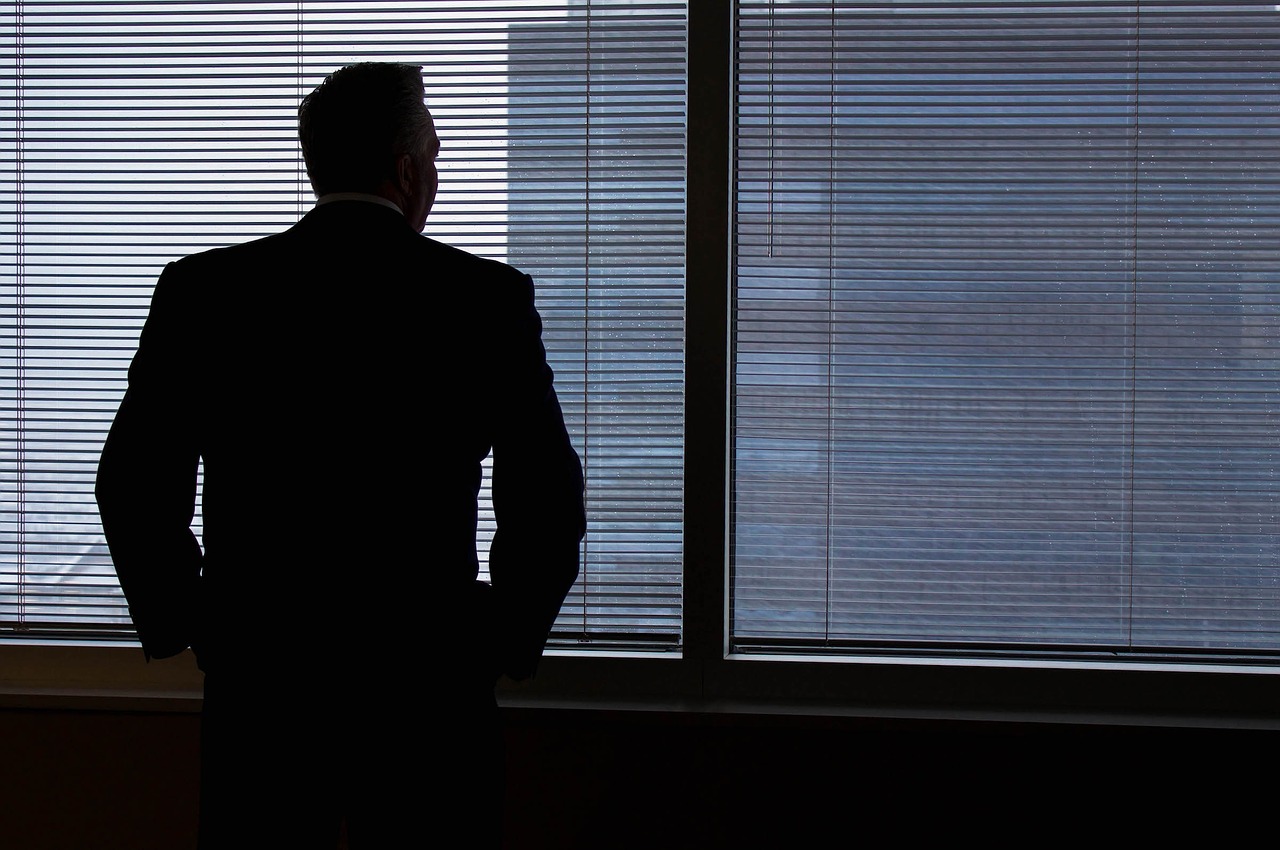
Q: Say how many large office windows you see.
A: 2